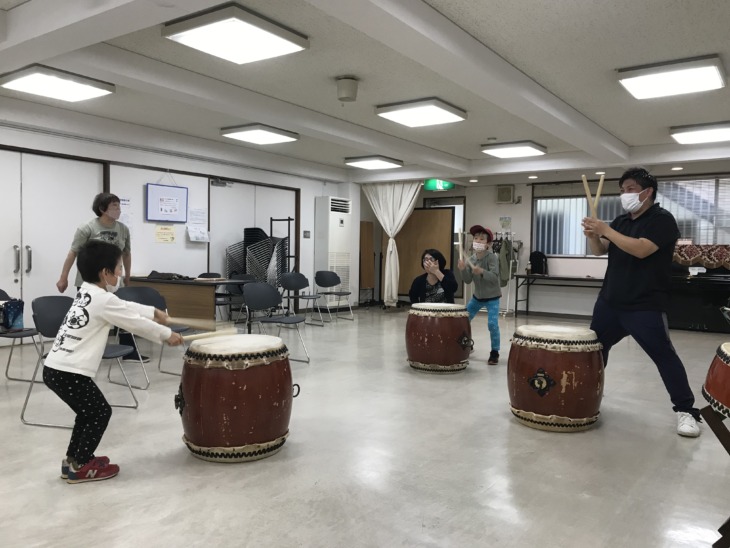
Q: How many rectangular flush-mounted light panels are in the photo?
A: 8